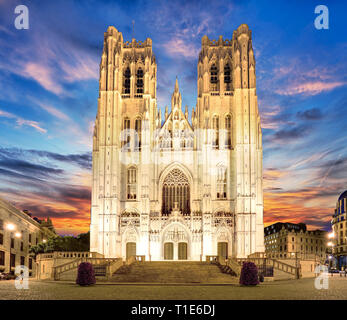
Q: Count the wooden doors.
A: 4